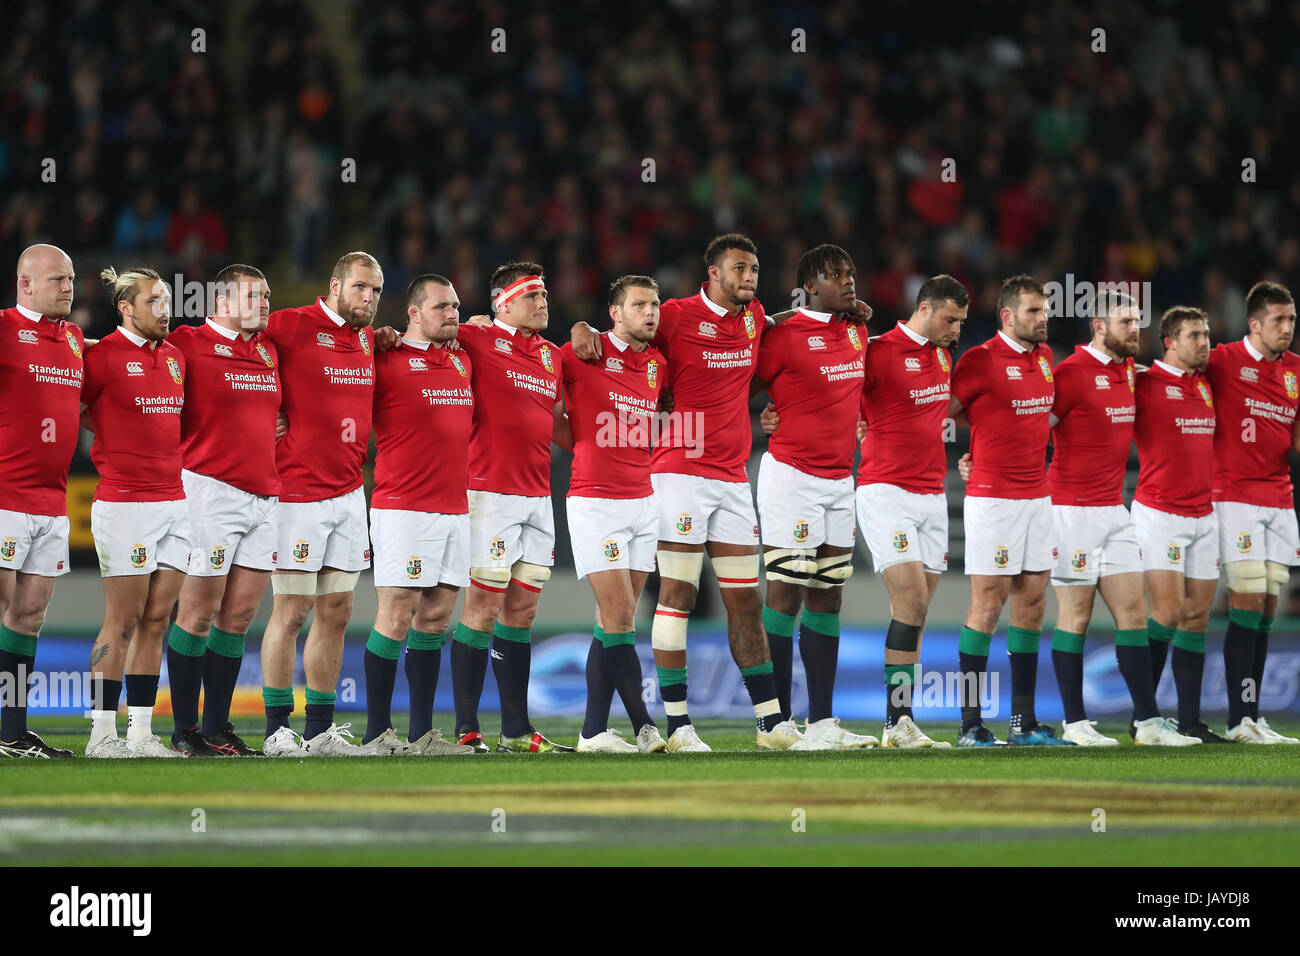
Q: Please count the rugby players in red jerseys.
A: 14